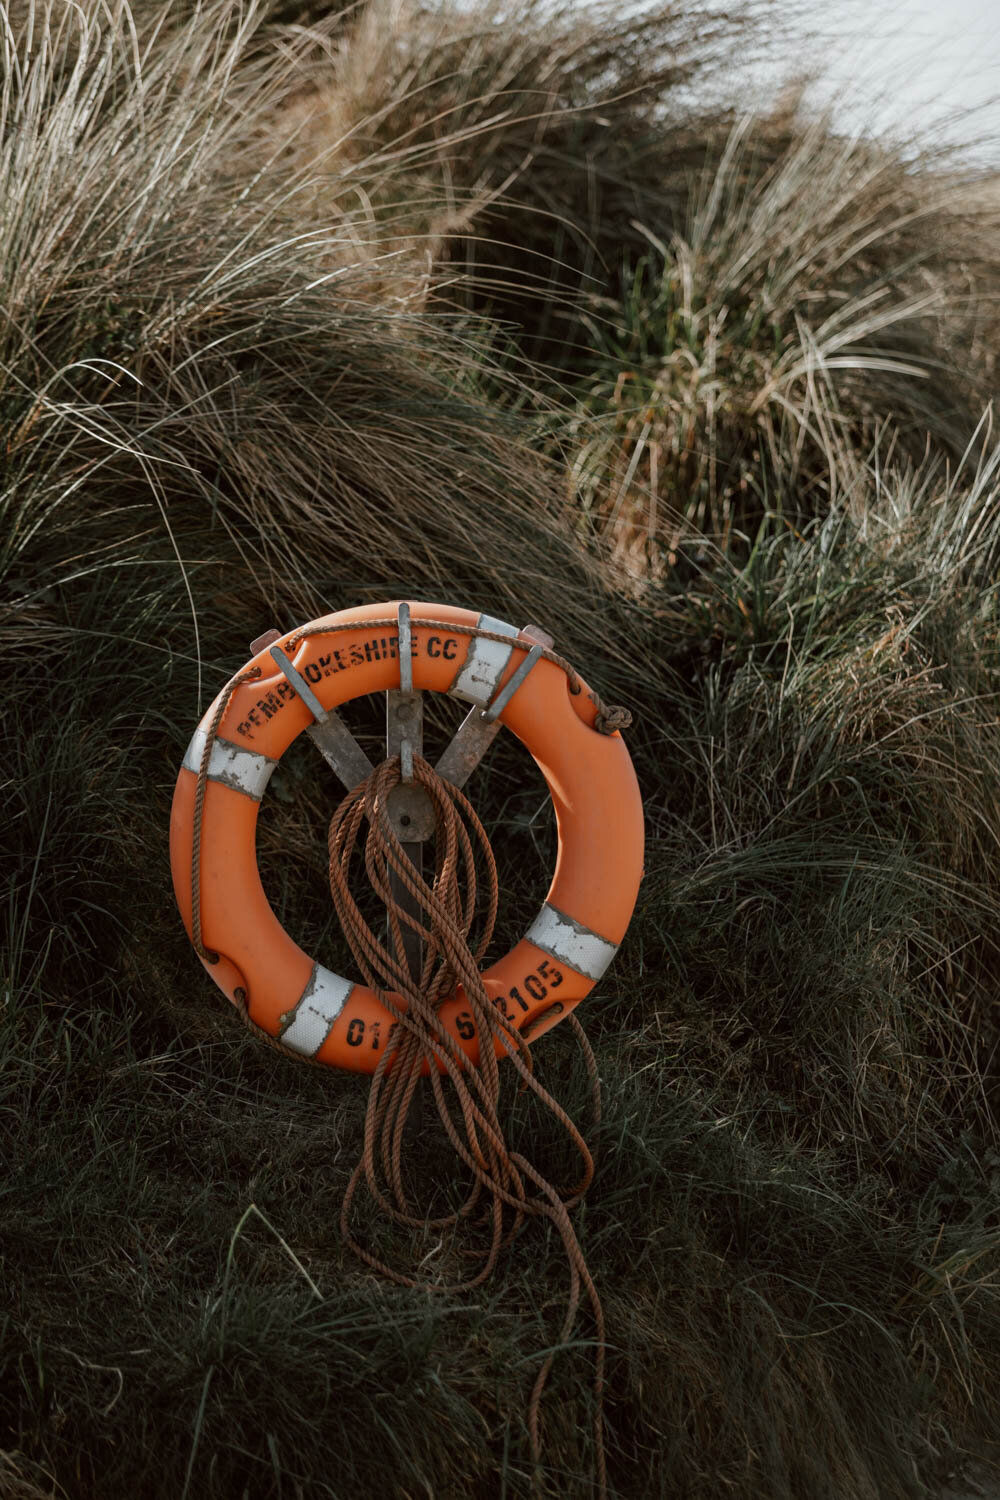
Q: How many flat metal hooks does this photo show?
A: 4